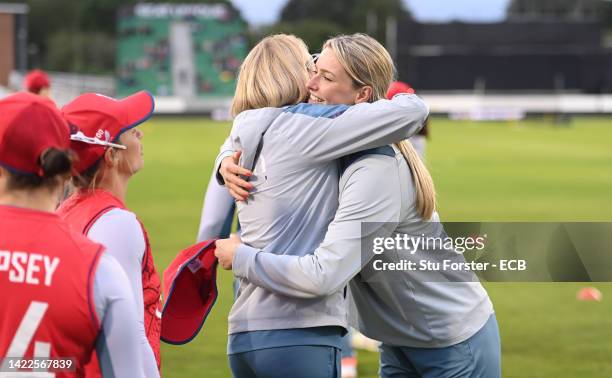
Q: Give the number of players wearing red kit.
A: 2